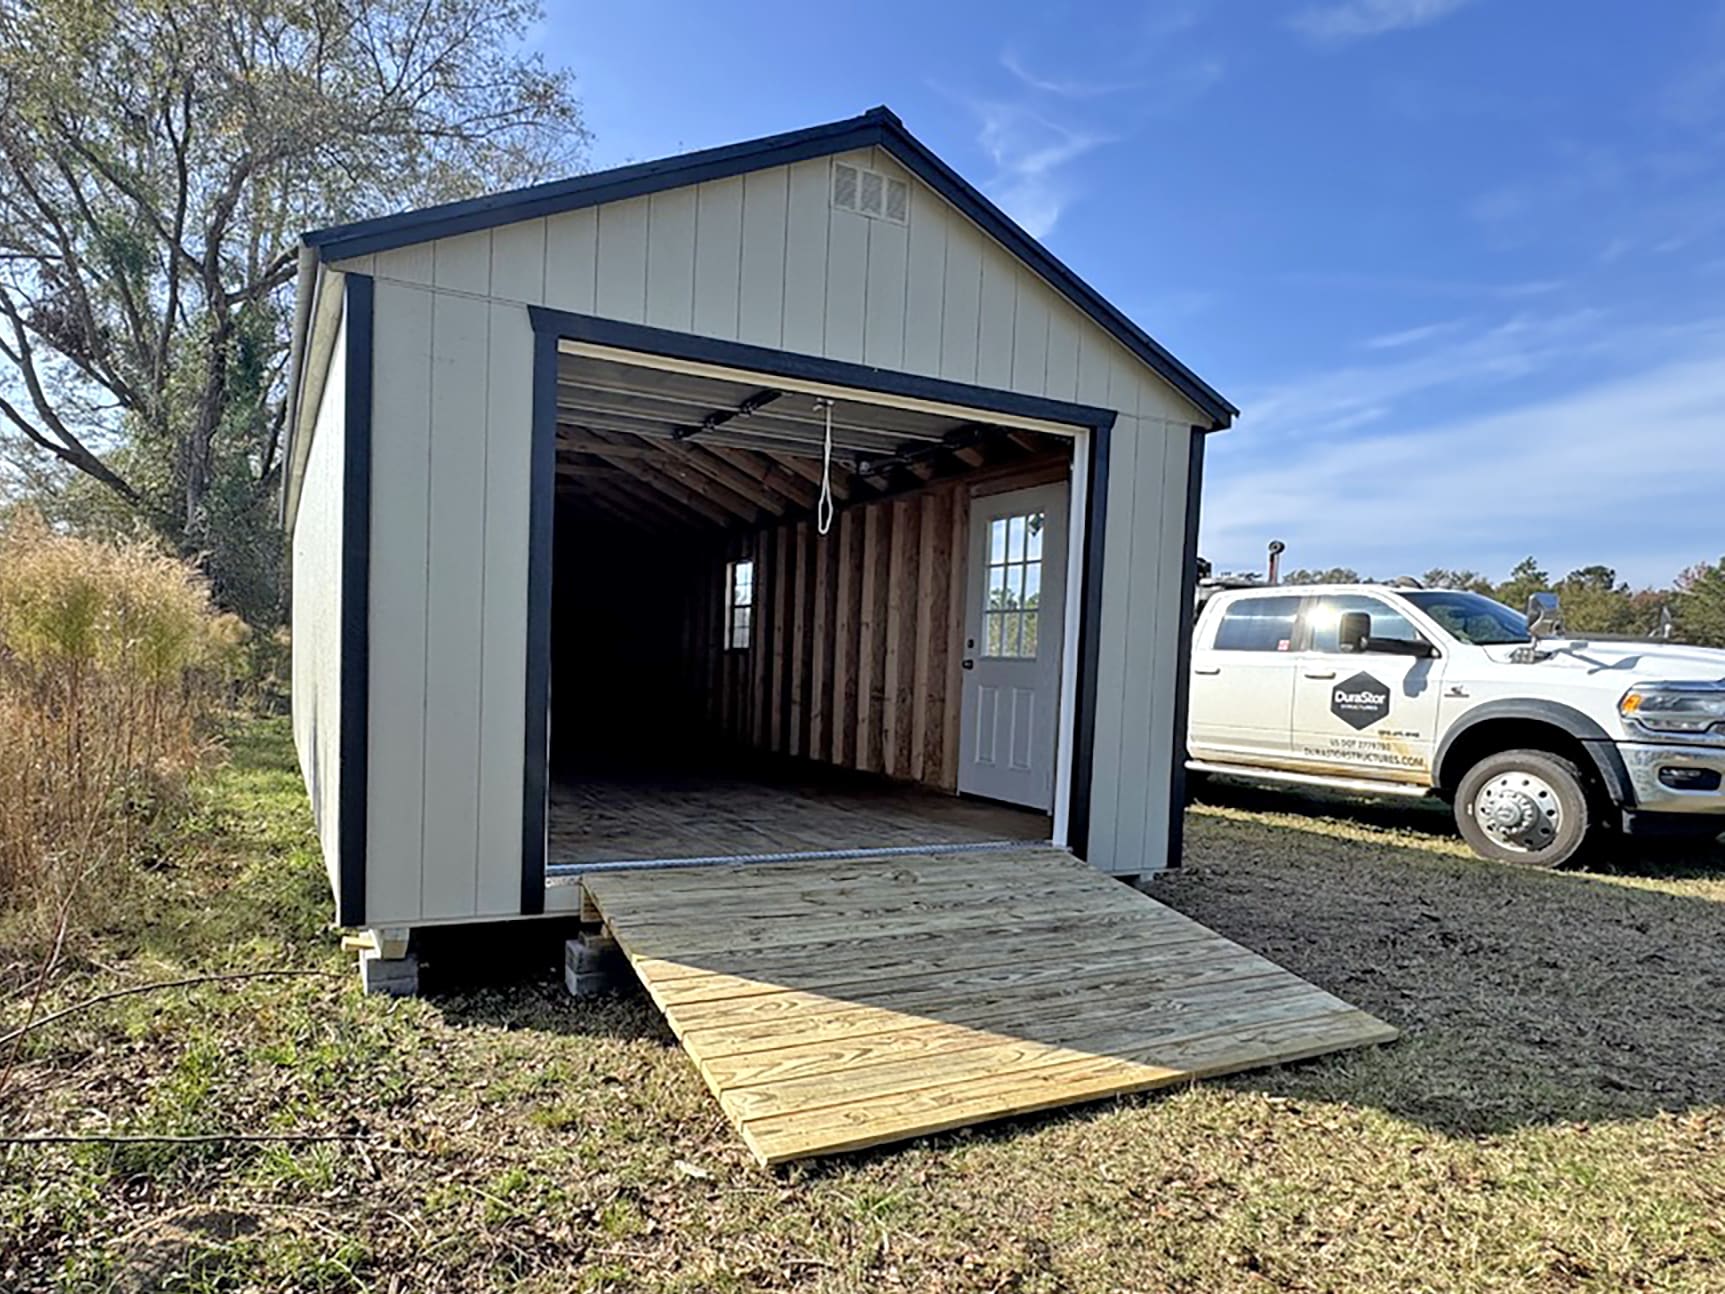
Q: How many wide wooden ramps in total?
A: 1